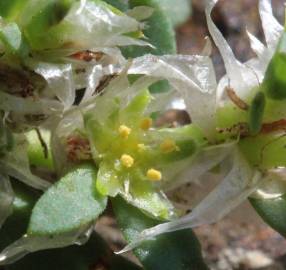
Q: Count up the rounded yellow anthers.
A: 5